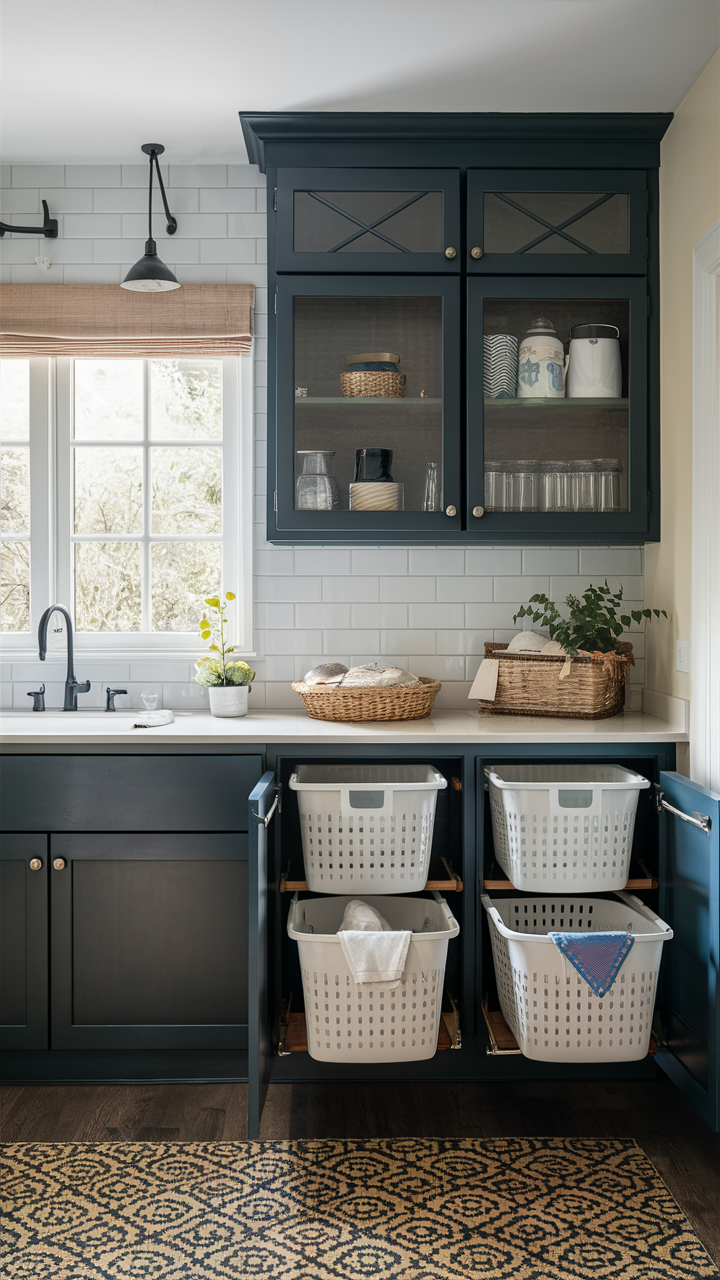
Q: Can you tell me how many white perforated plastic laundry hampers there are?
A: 4